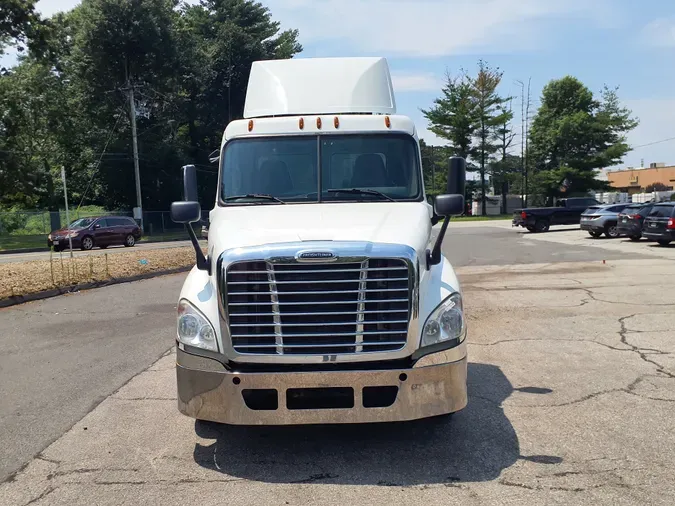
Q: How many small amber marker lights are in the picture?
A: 5